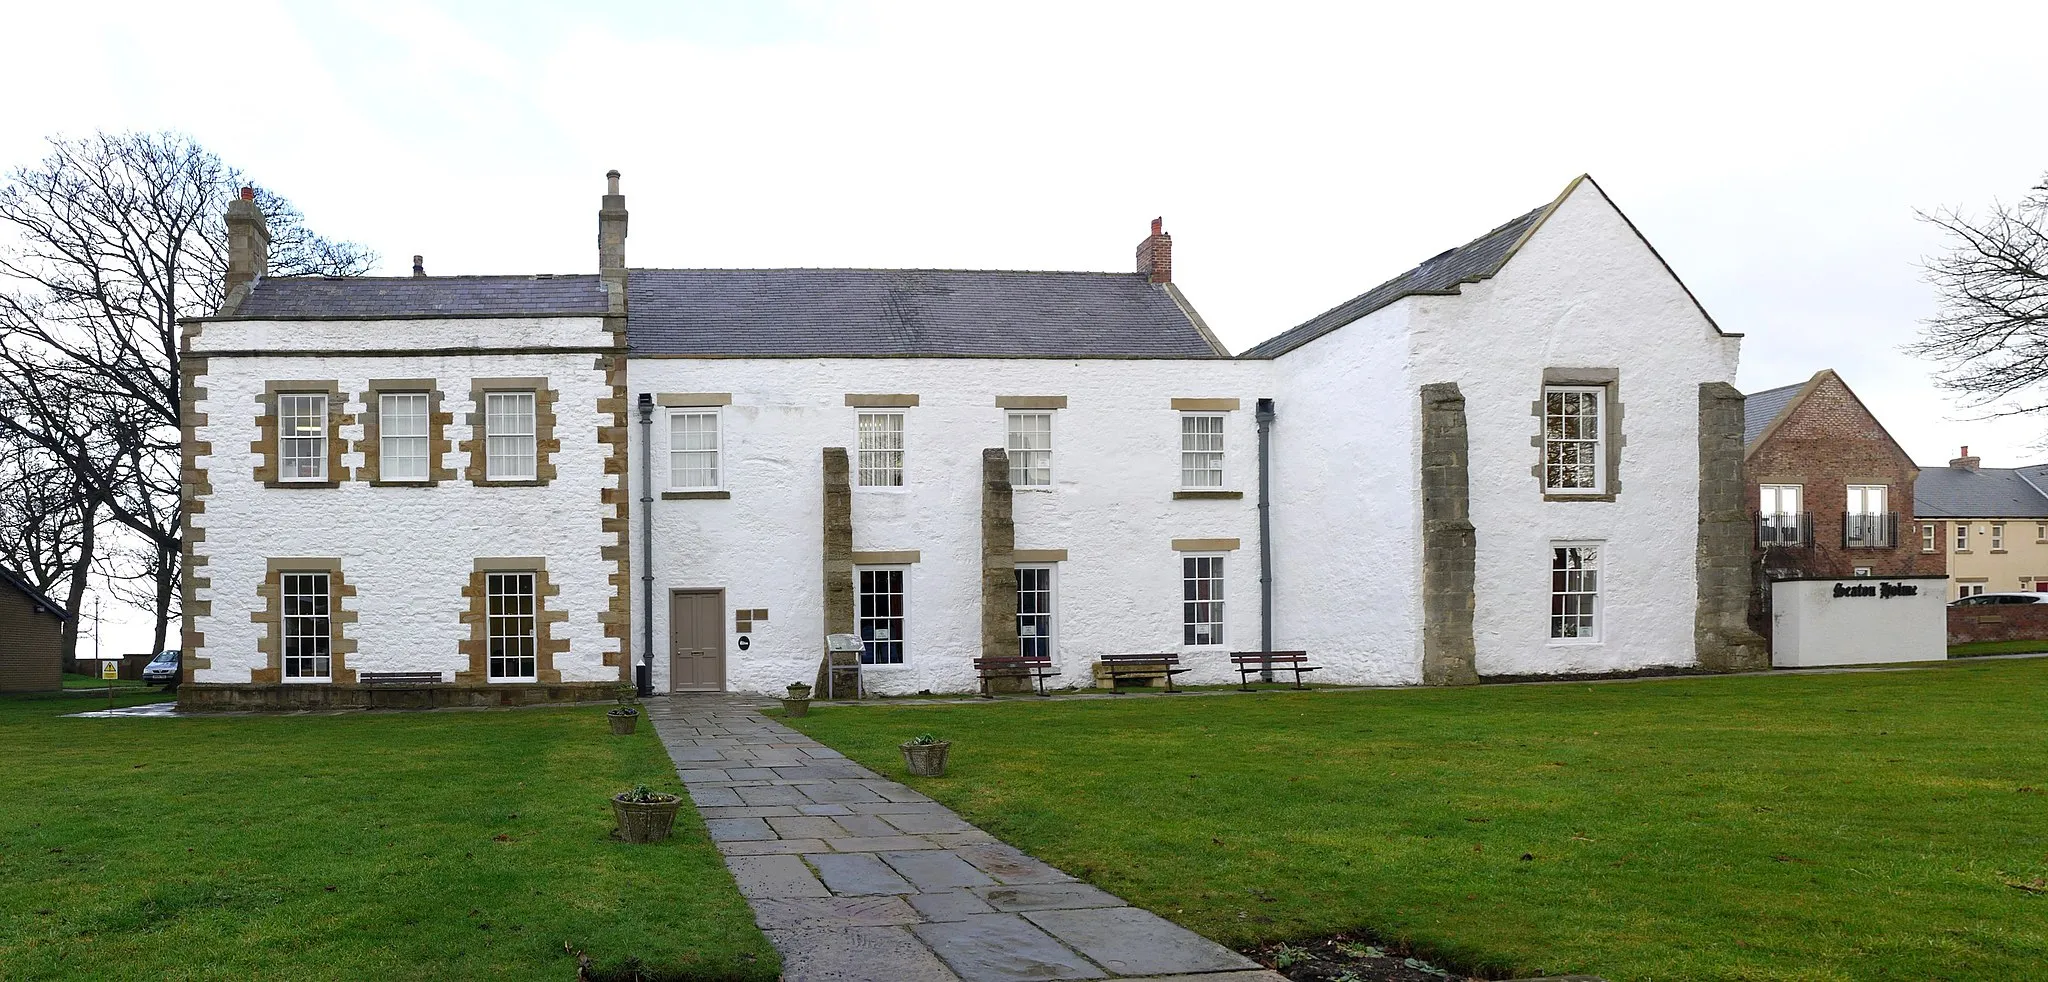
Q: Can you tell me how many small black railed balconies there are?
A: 2